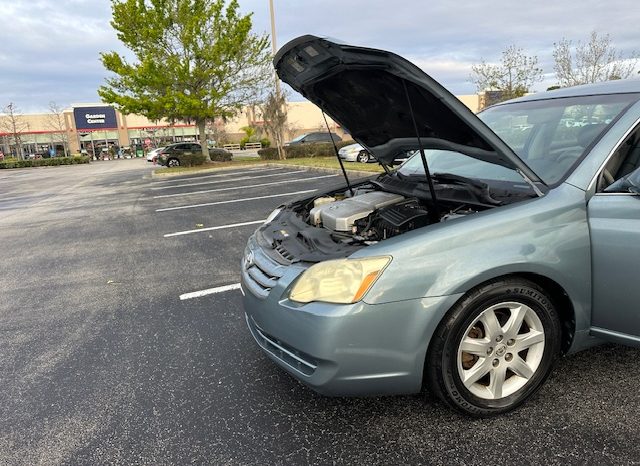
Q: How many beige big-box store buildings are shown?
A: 1